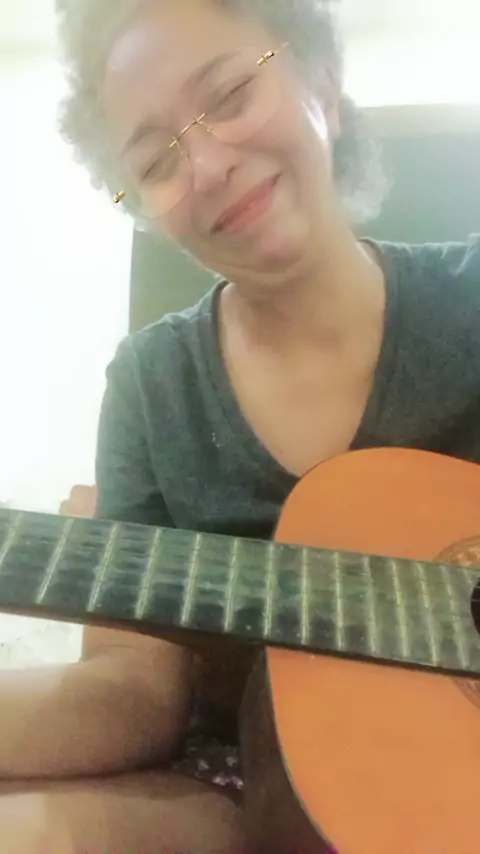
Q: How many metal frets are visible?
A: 14